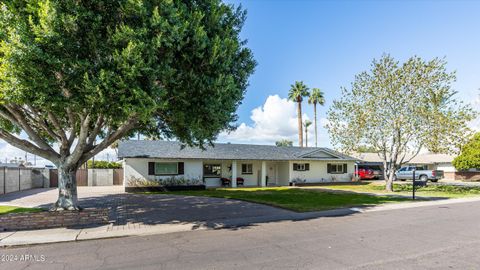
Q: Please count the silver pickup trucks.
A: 1